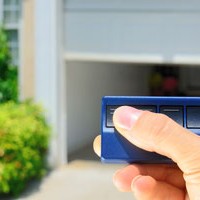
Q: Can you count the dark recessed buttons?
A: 3